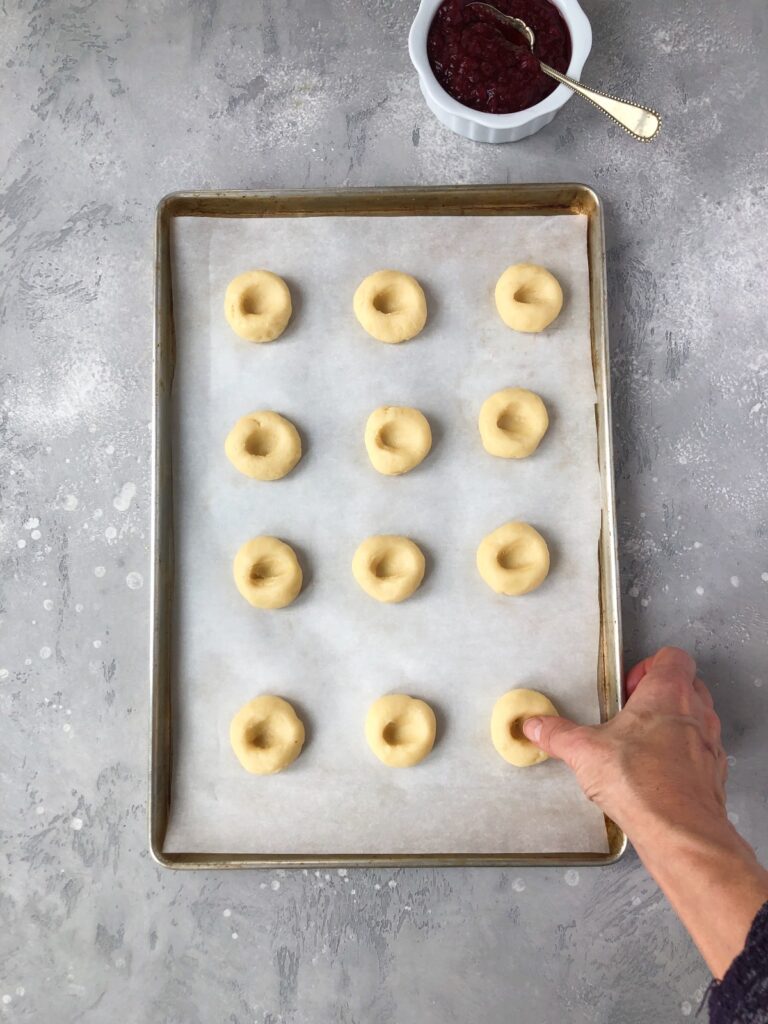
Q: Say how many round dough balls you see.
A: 12